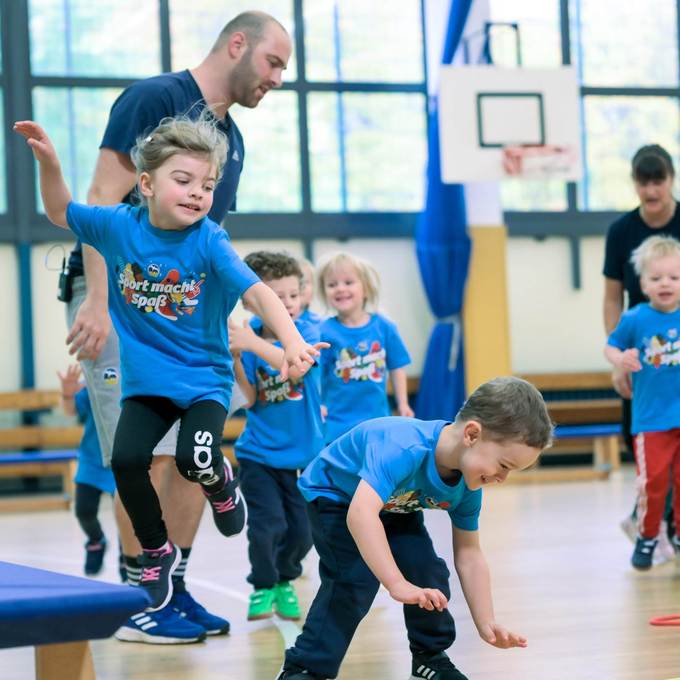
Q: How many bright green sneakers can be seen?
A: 2